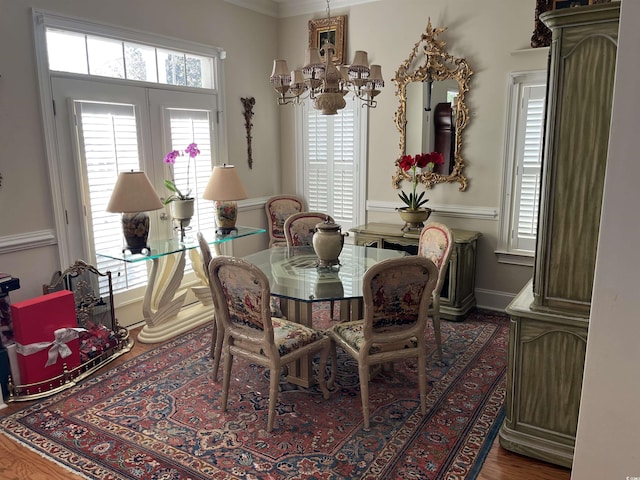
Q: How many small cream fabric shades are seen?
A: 6